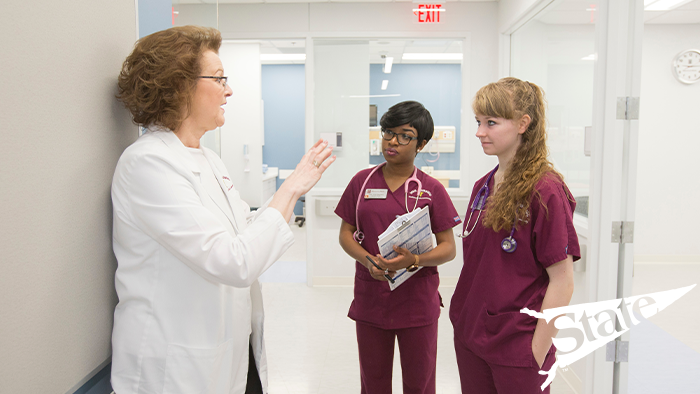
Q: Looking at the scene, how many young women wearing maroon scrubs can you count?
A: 2